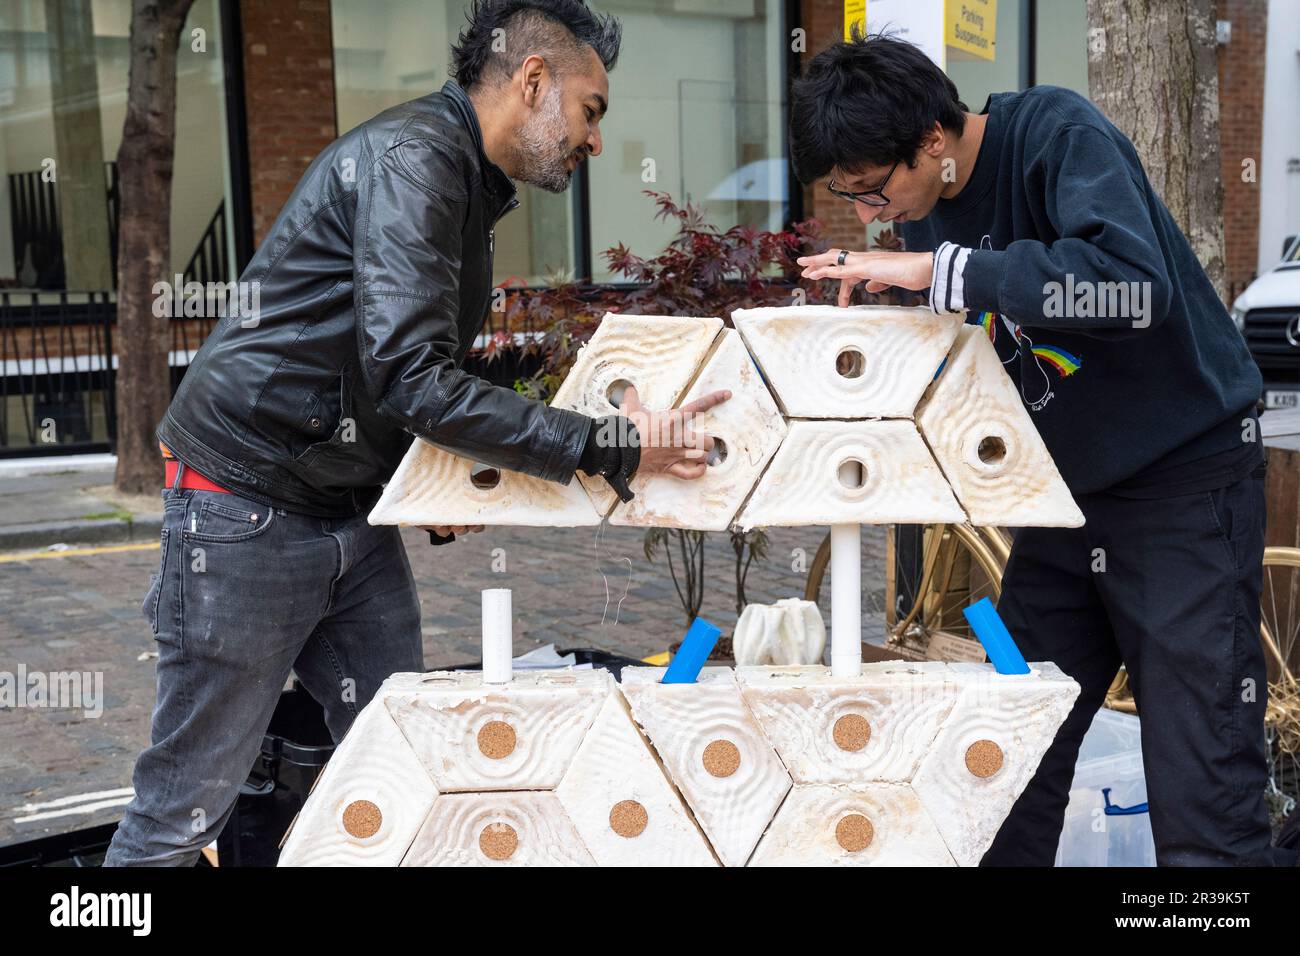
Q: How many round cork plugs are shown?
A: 8